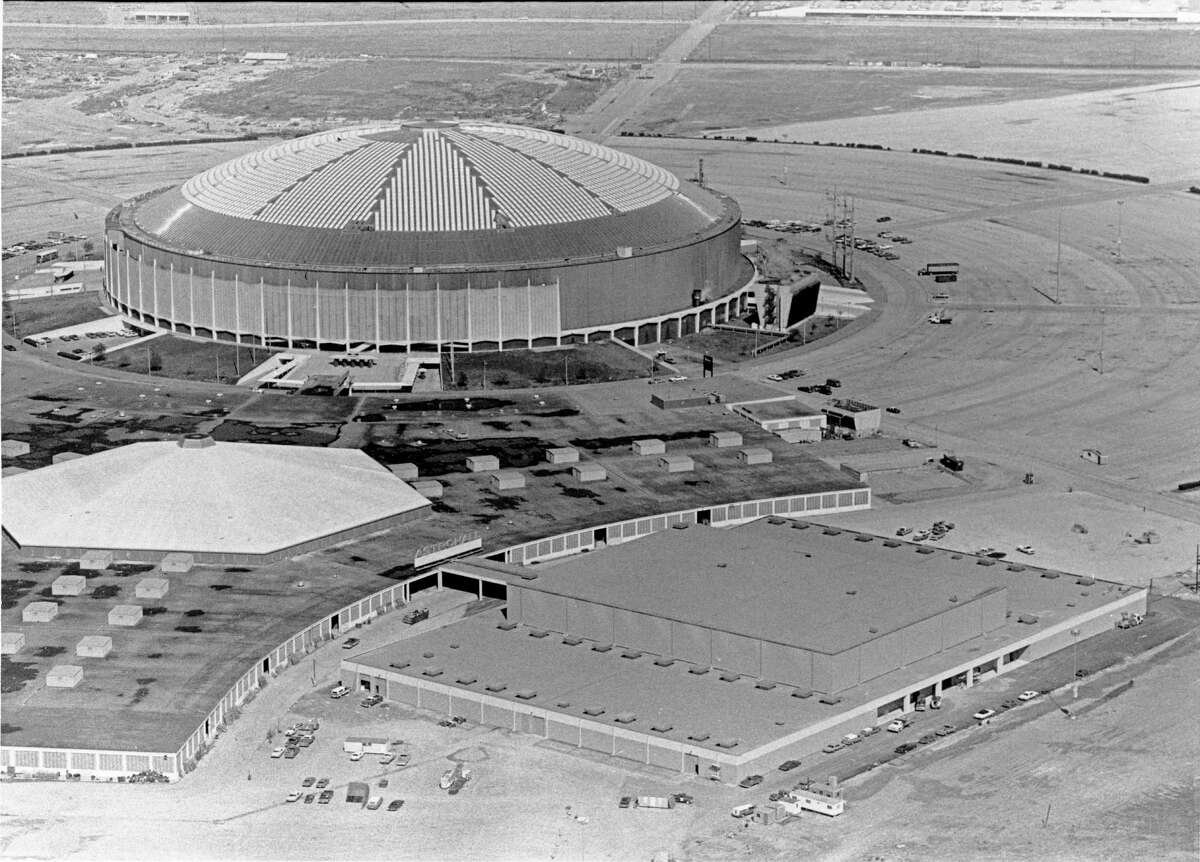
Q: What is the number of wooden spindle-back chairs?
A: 0